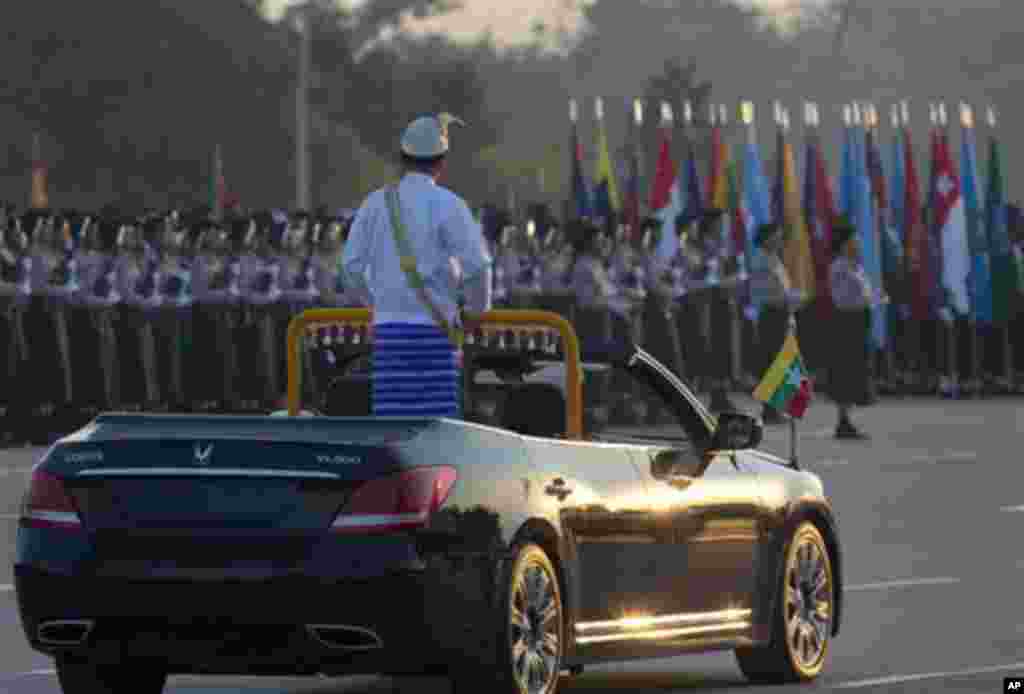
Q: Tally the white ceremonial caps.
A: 1